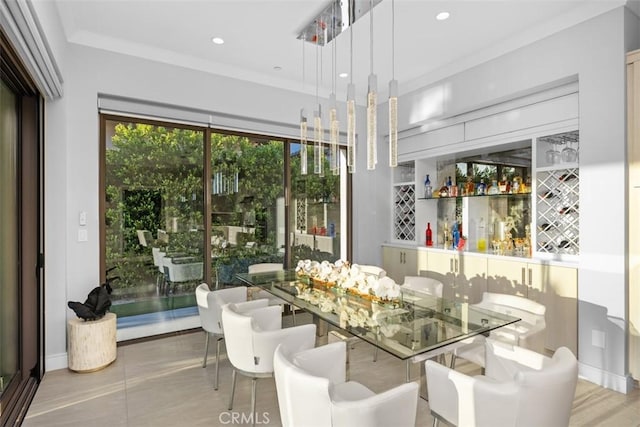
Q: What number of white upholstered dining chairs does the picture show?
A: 8